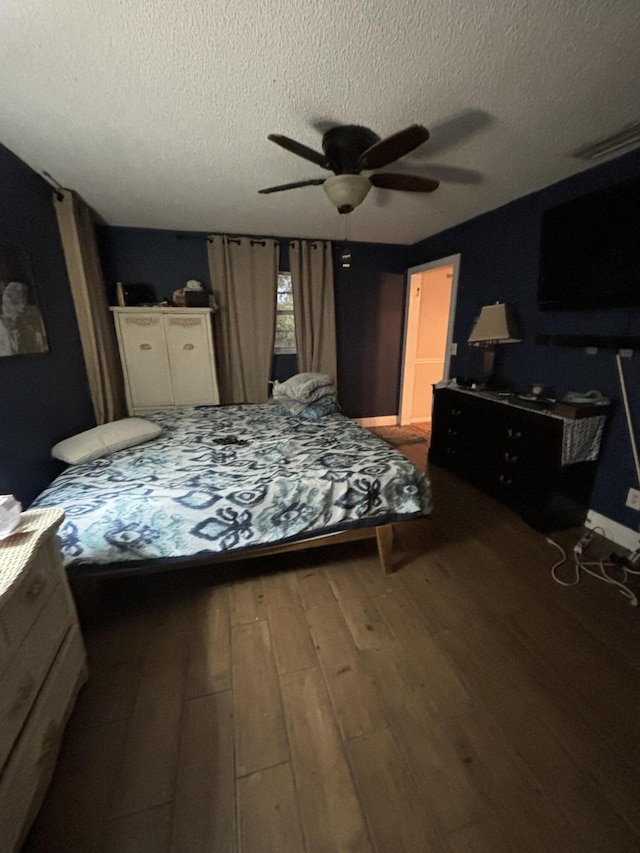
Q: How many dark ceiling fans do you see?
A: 1